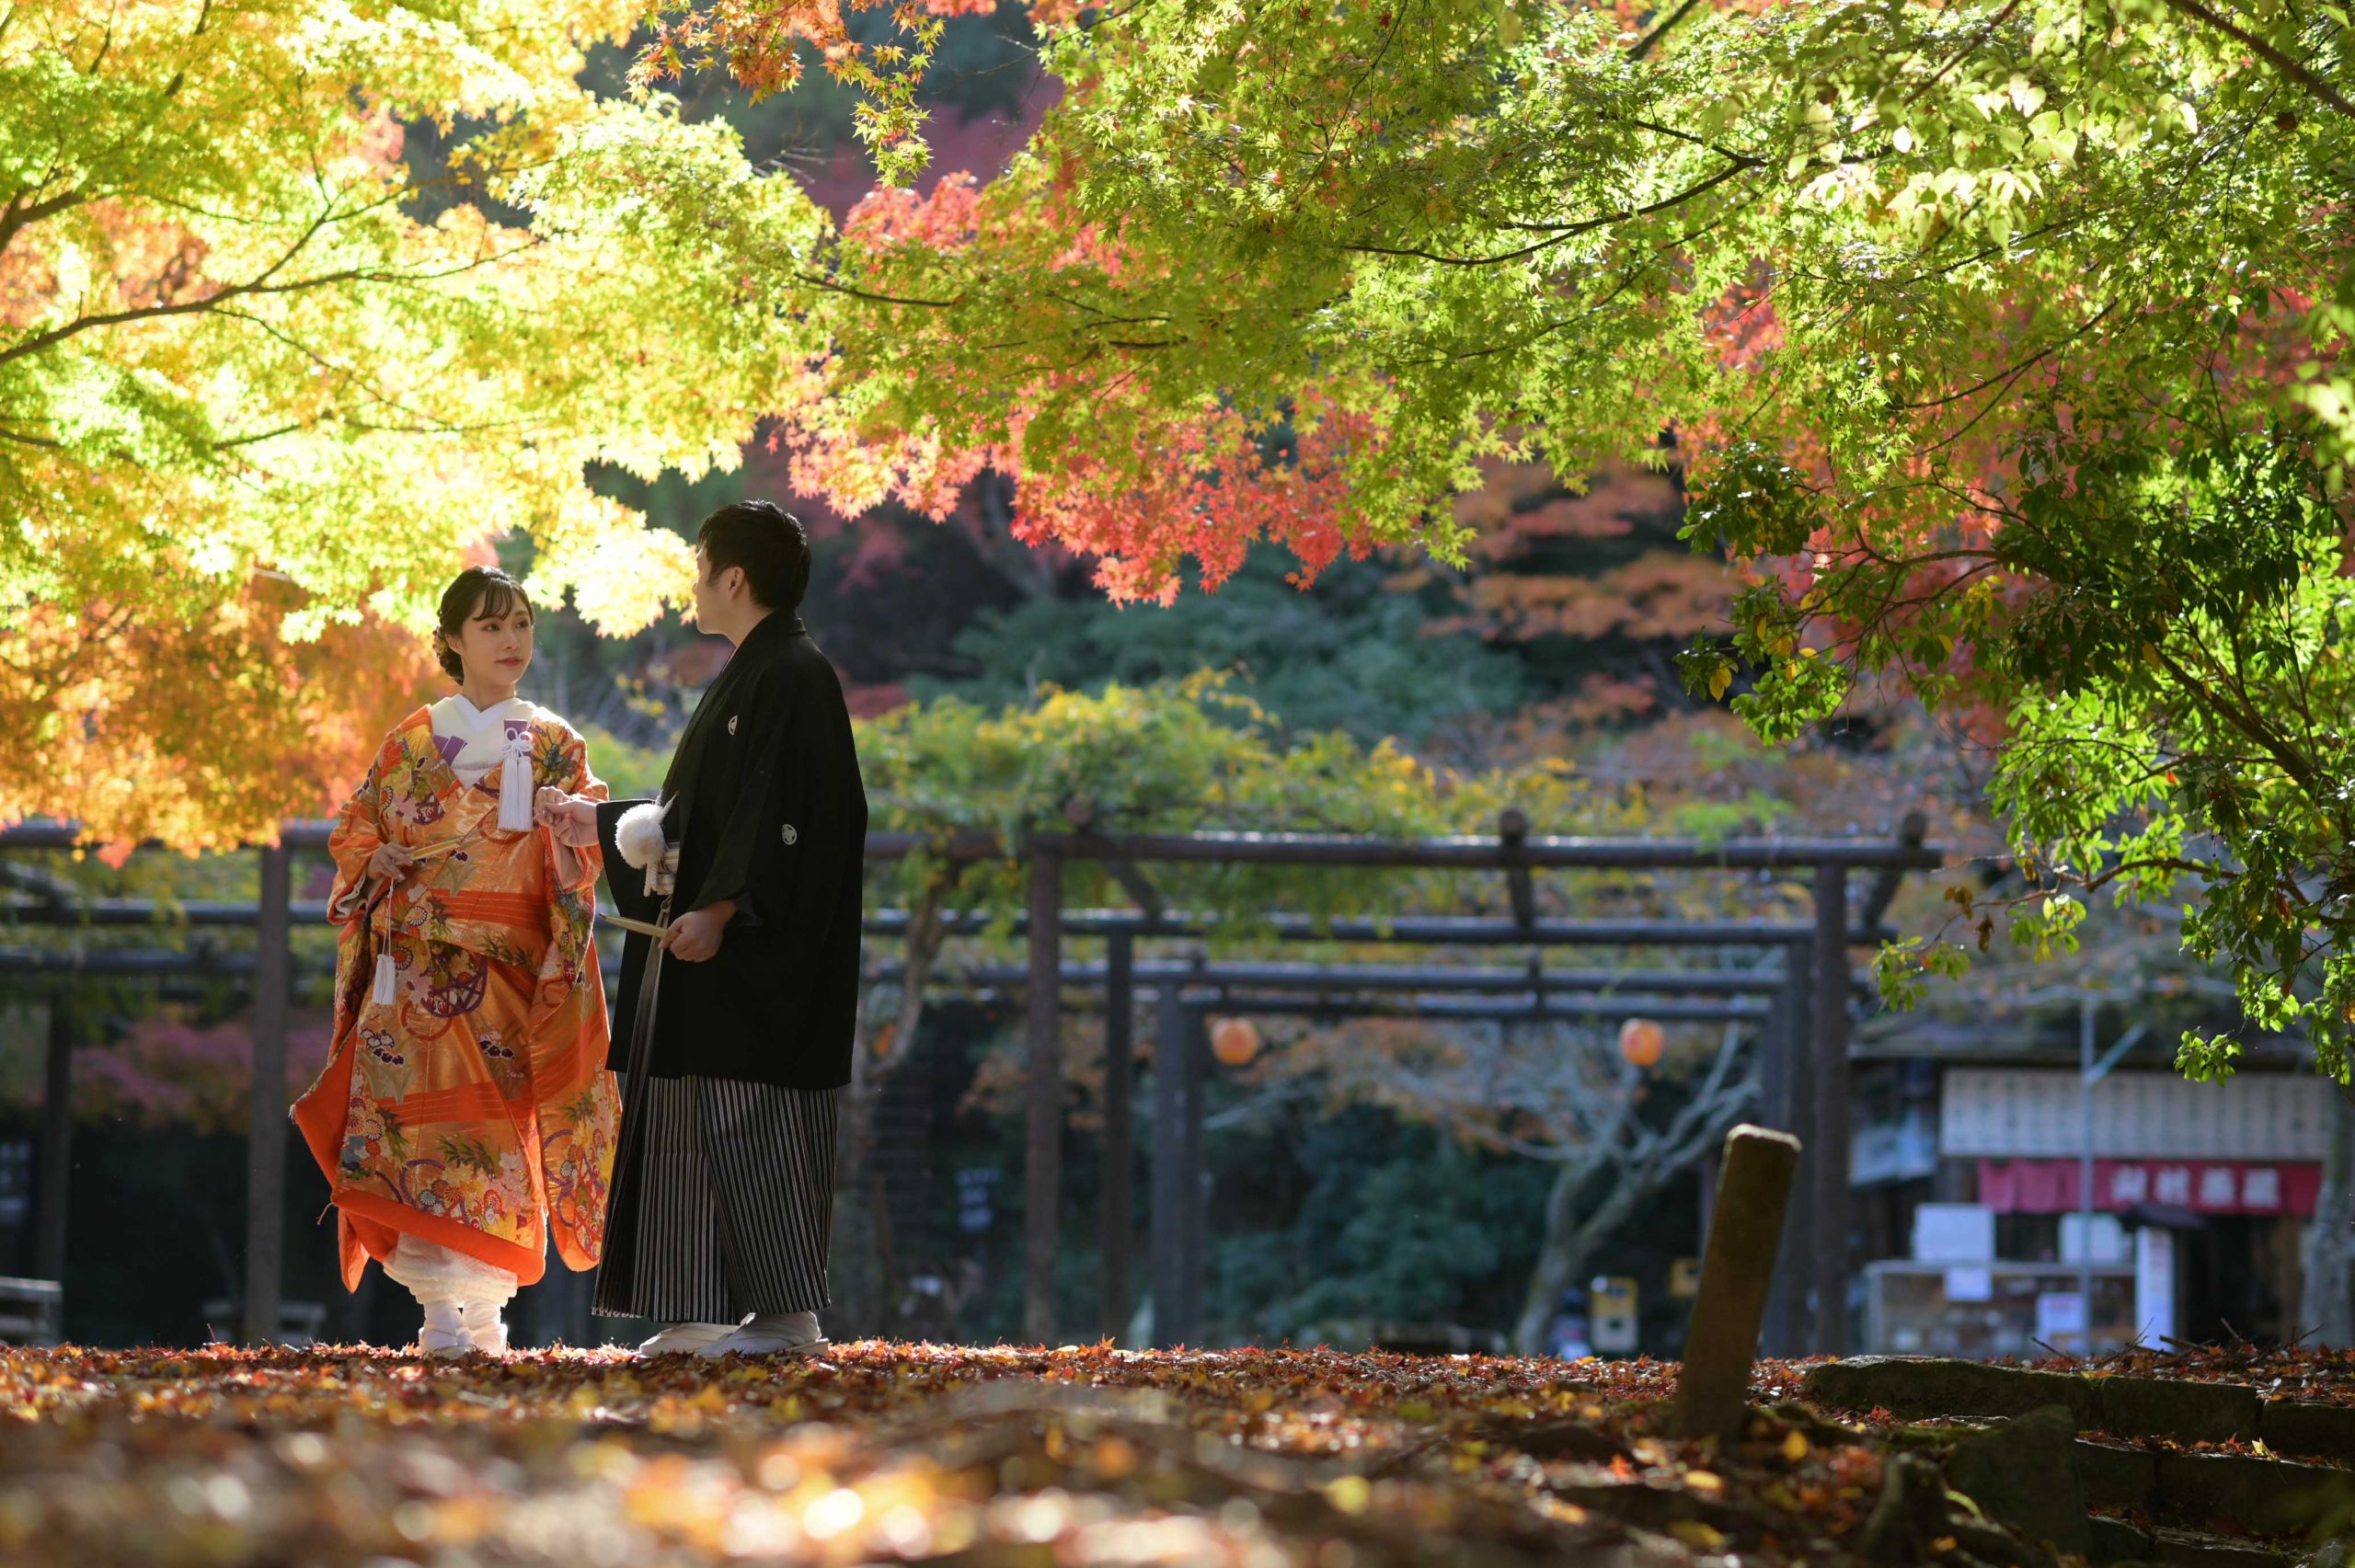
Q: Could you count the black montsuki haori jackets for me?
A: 1